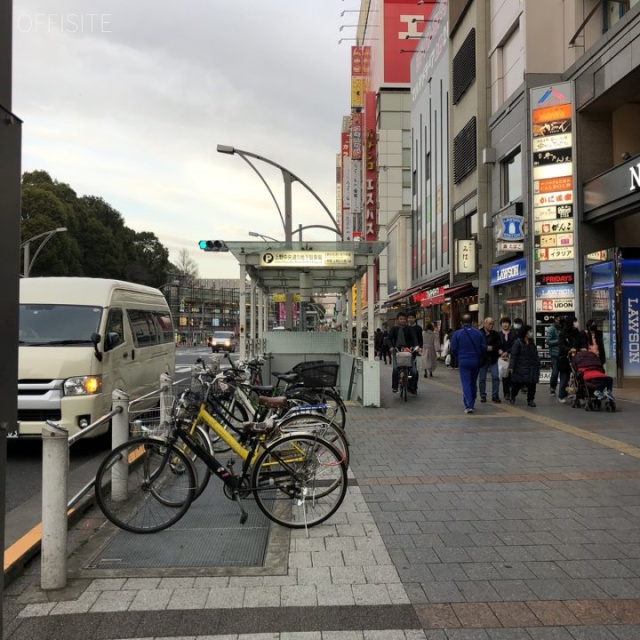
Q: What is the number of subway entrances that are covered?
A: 1